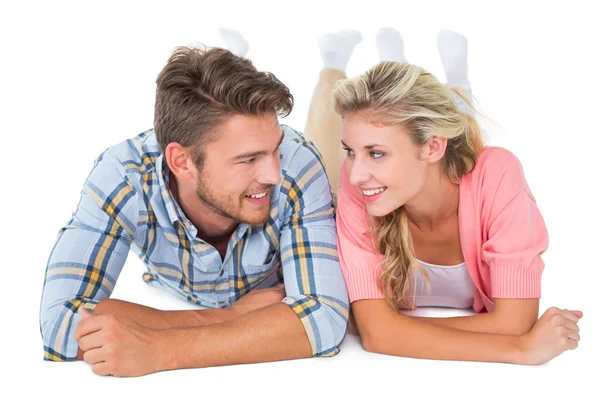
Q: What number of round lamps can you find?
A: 0